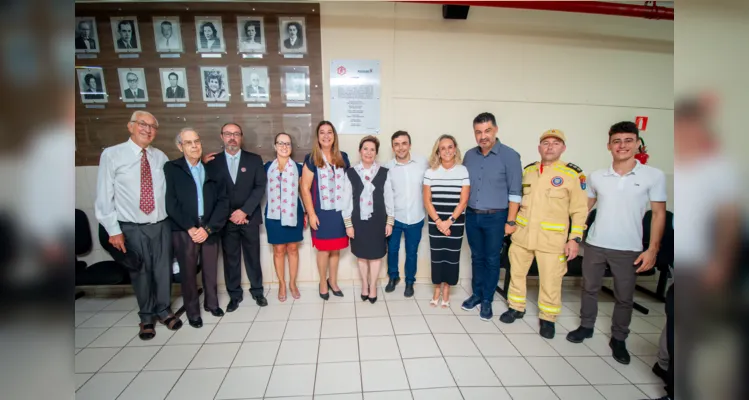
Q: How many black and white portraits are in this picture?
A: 12